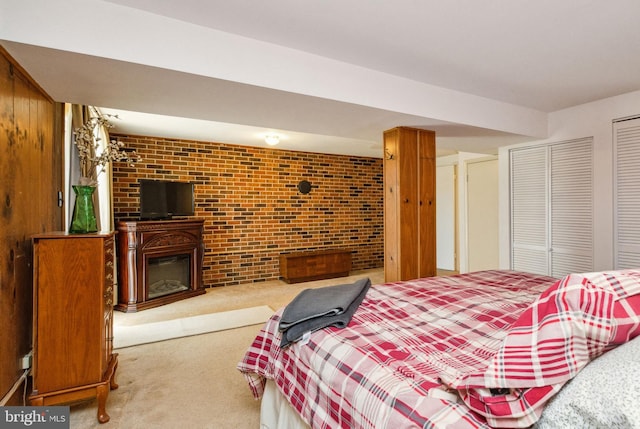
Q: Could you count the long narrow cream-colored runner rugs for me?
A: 1